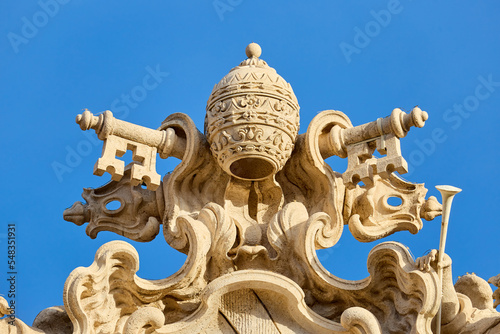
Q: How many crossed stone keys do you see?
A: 2